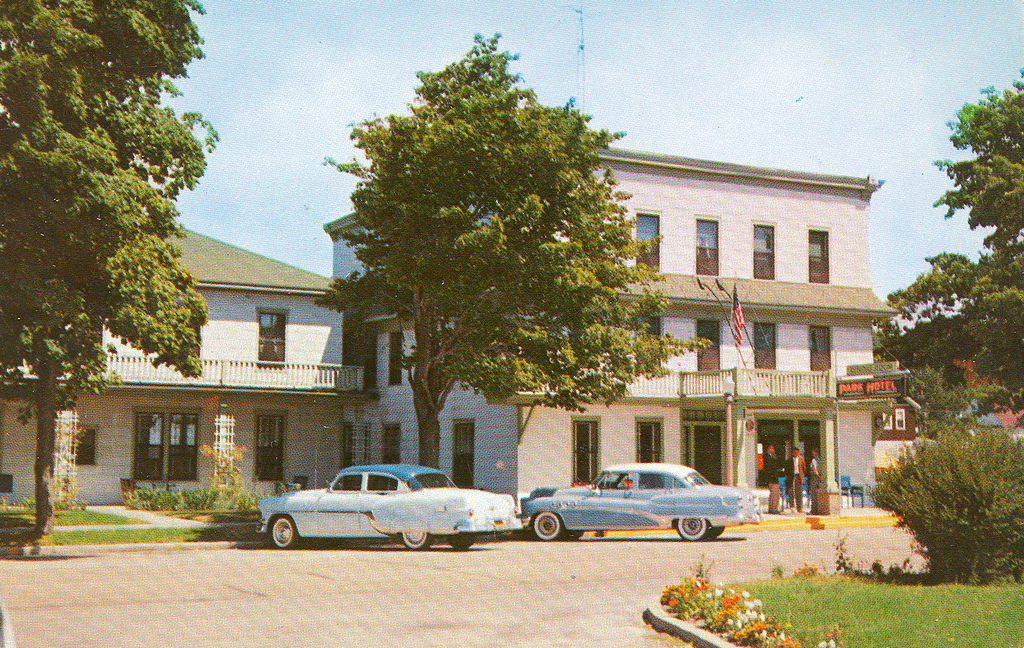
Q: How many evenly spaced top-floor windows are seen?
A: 4